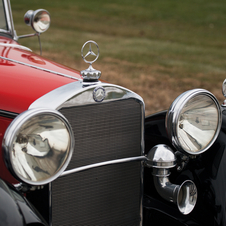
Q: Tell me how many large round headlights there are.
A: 2